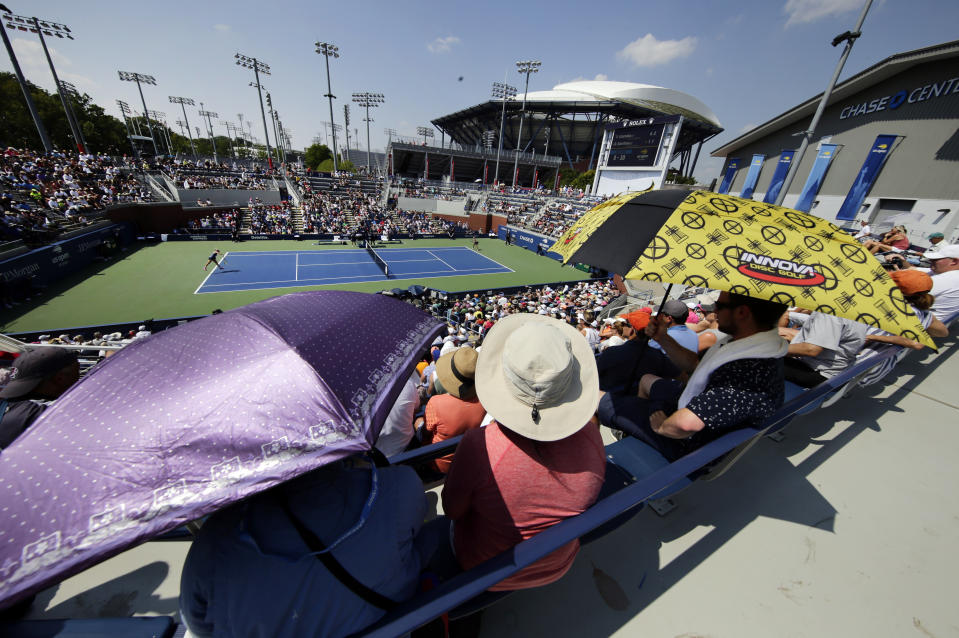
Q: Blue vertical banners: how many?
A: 5